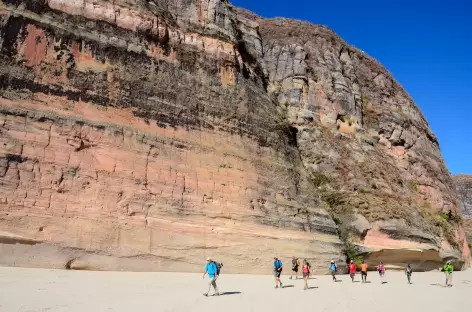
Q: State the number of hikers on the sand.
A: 10